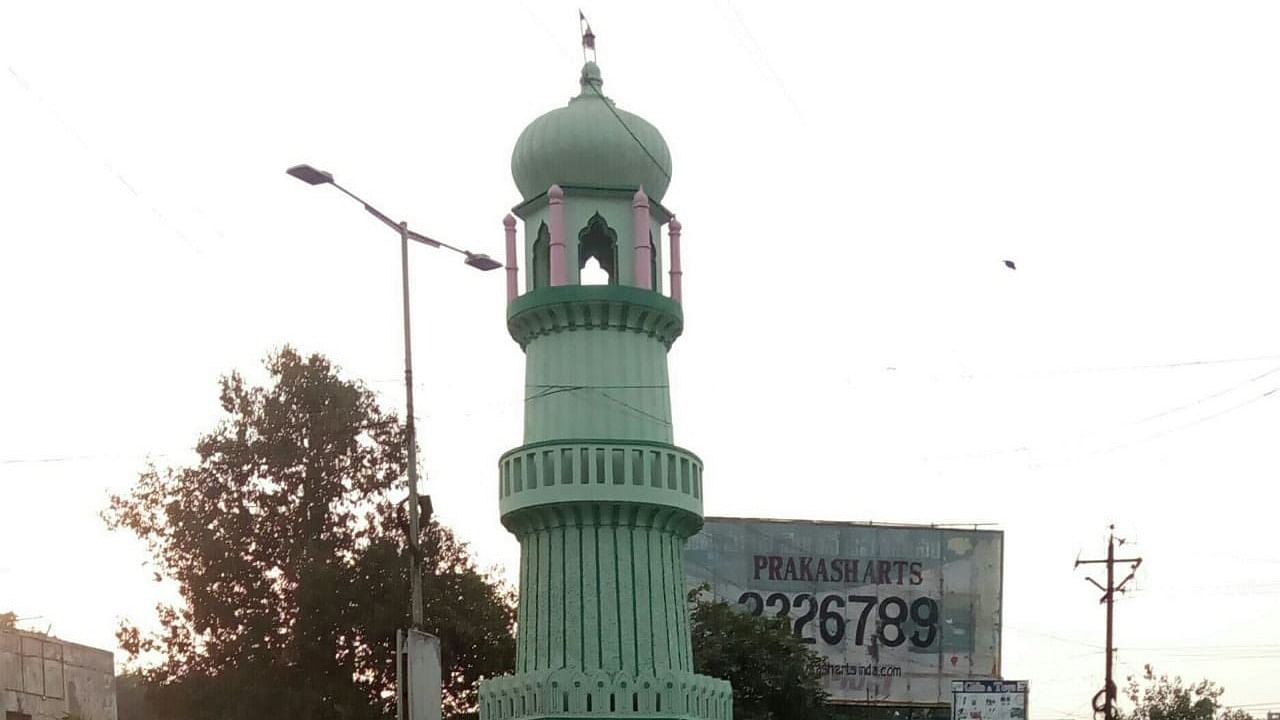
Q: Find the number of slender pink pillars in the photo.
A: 4